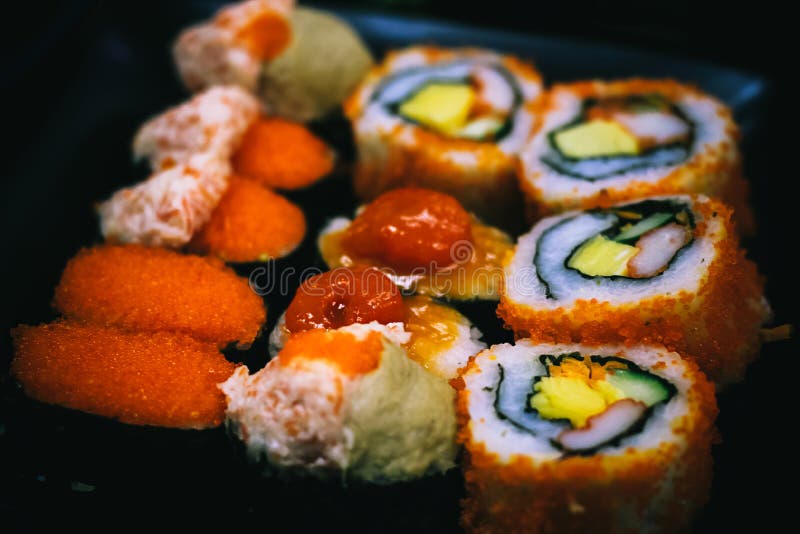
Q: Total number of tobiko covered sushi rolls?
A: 4